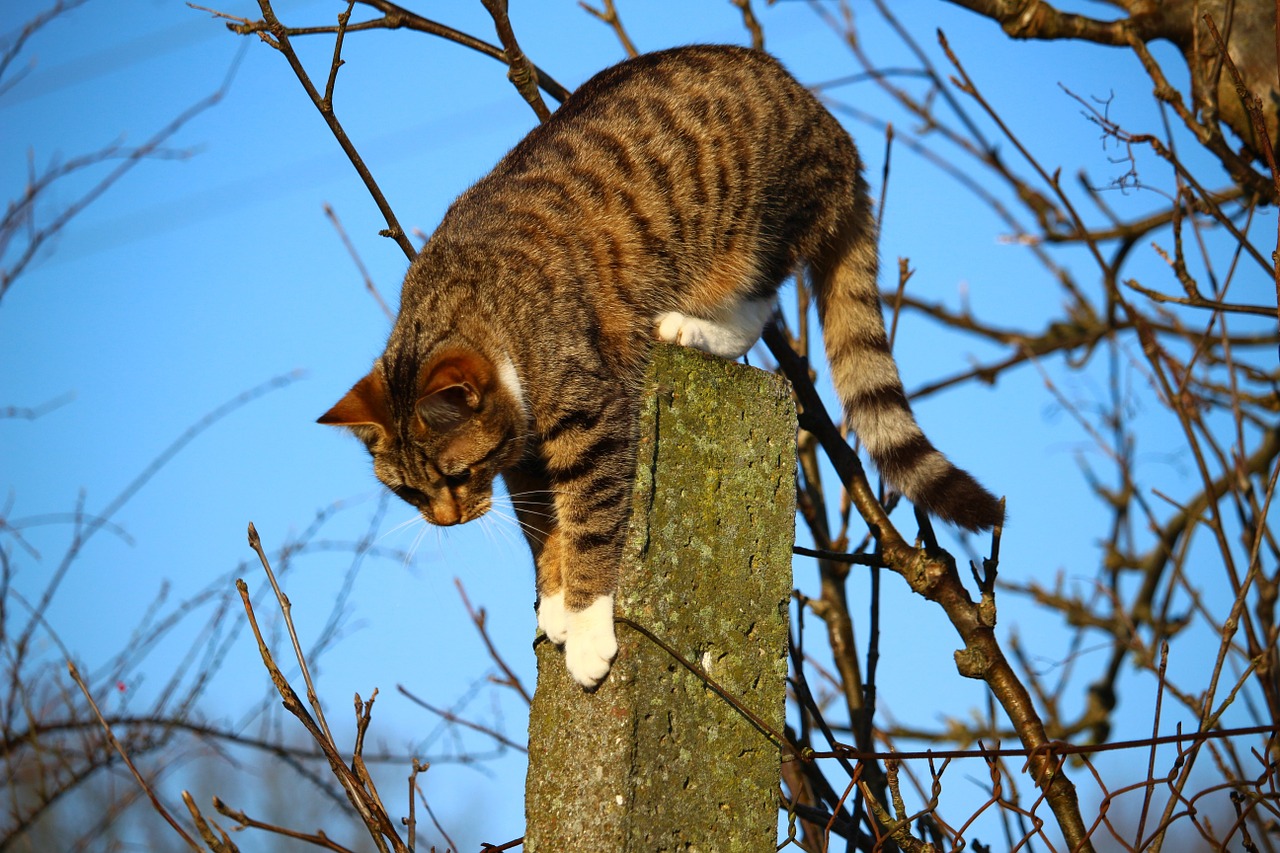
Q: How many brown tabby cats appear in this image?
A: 1